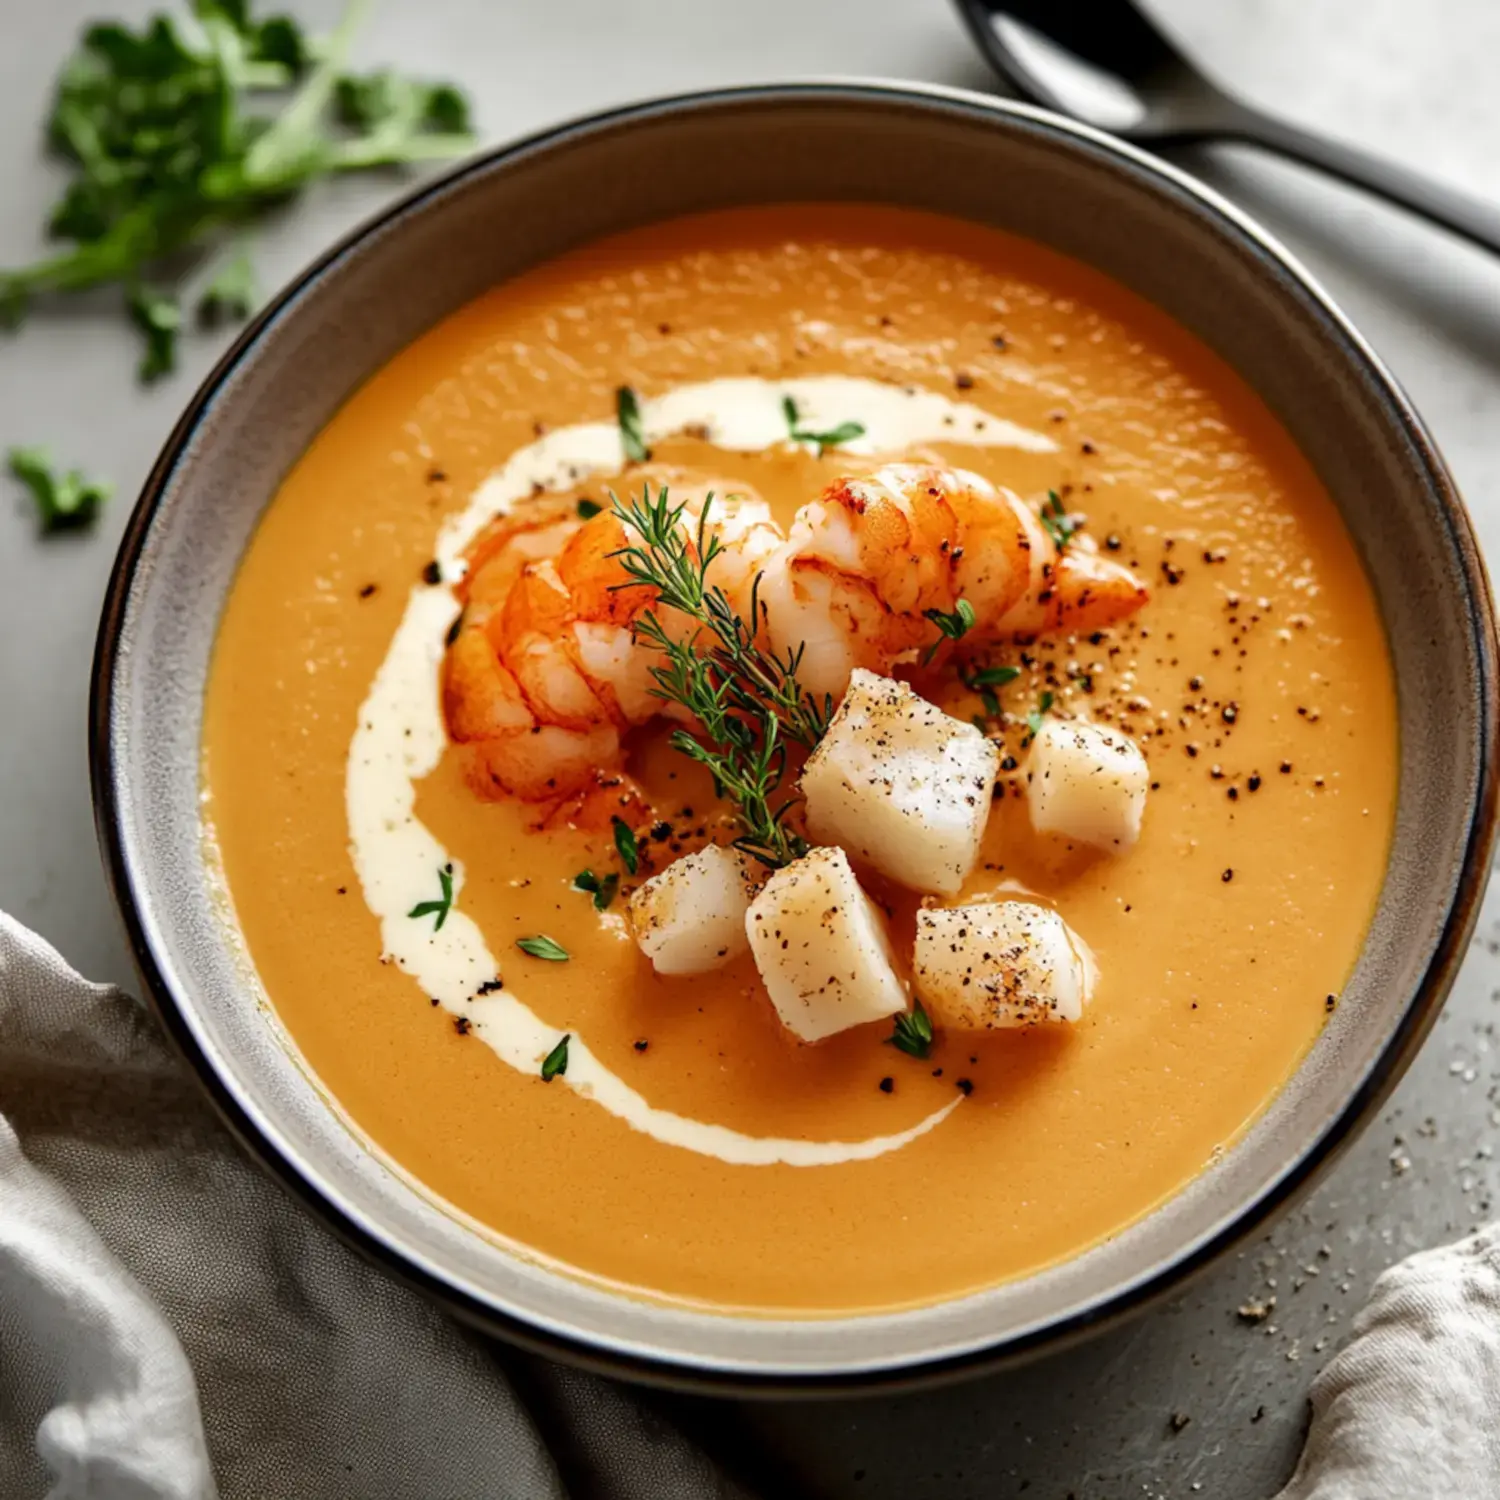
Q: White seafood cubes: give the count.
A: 5